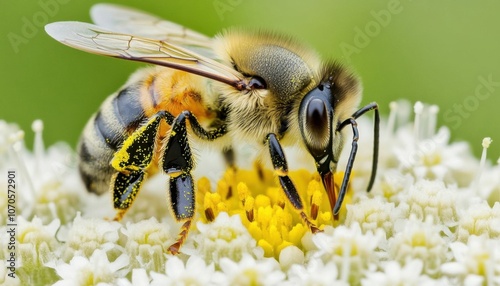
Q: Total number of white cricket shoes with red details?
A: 0